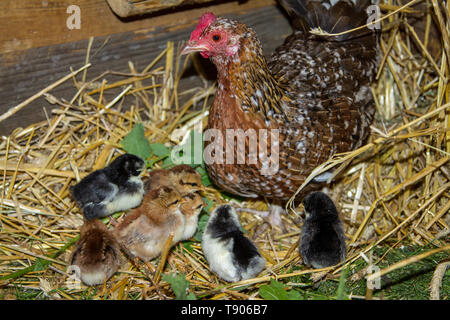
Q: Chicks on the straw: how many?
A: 7